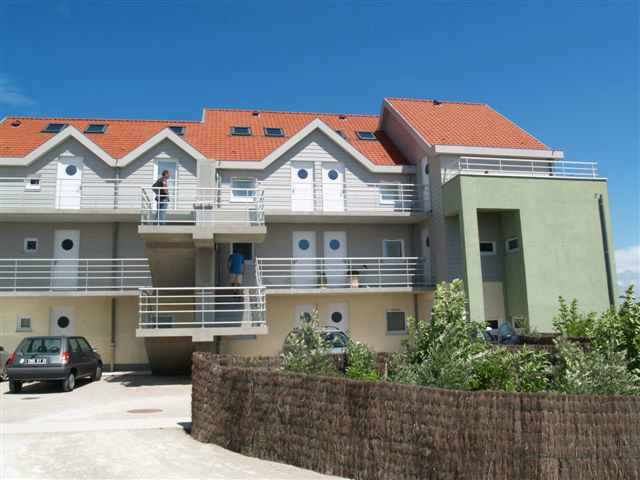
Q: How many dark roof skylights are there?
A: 7